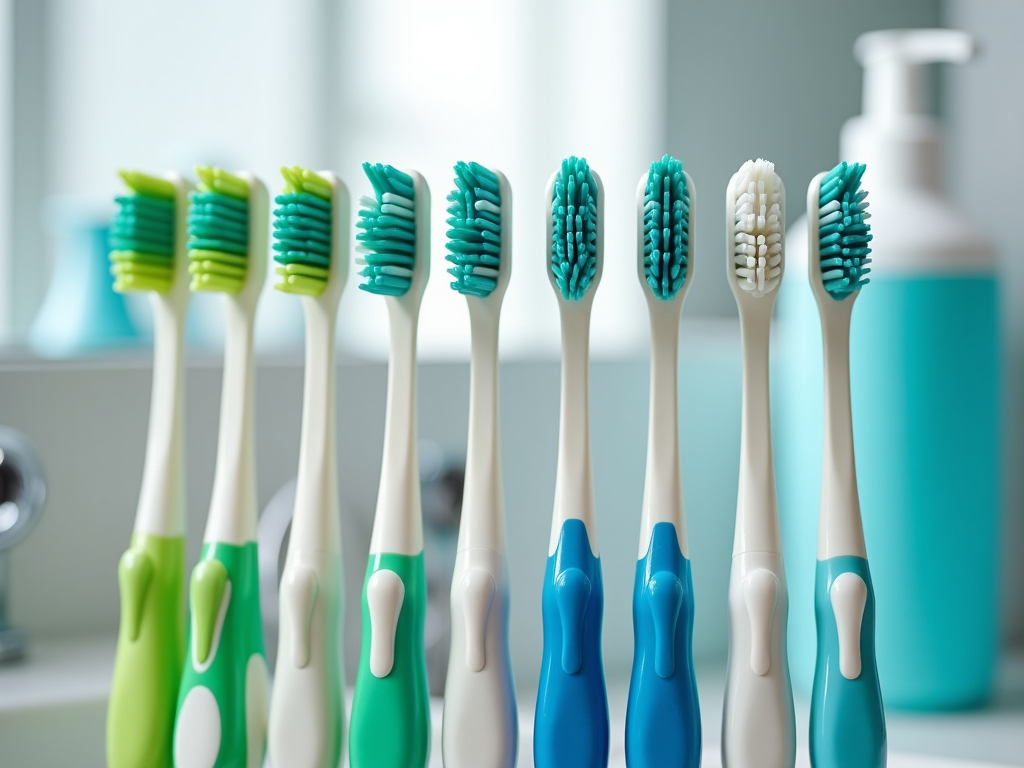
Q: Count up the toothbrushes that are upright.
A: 9